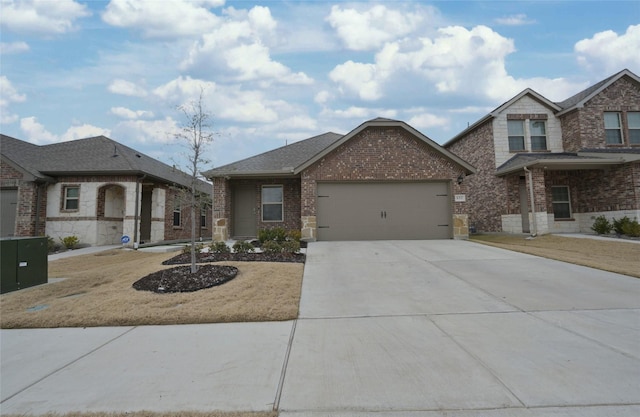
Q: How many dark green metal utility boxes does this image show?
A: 1